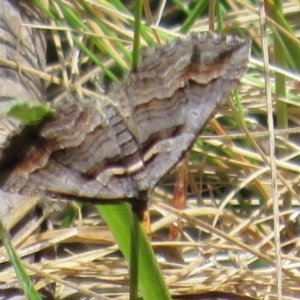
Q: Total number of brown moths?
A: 1